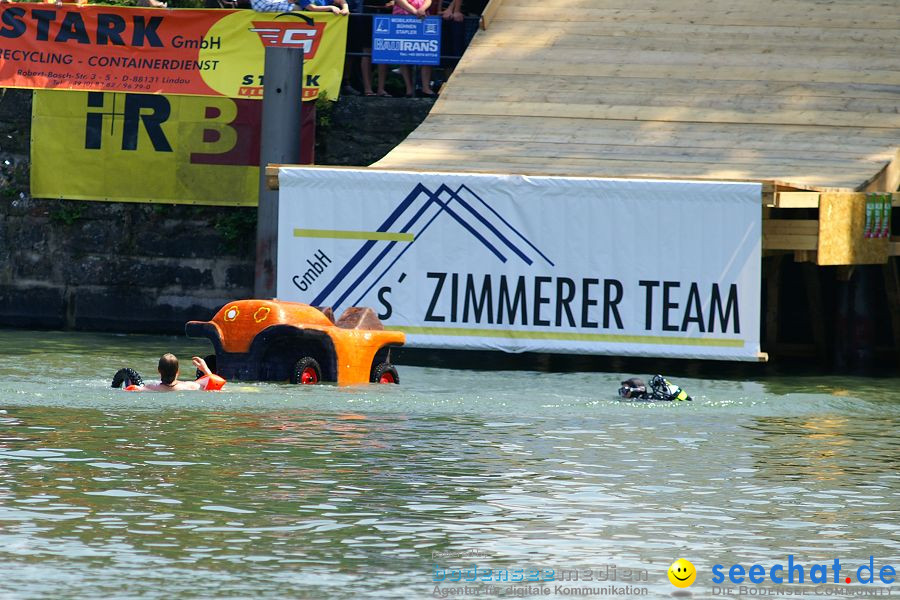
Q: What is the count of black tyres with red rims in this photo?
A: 2